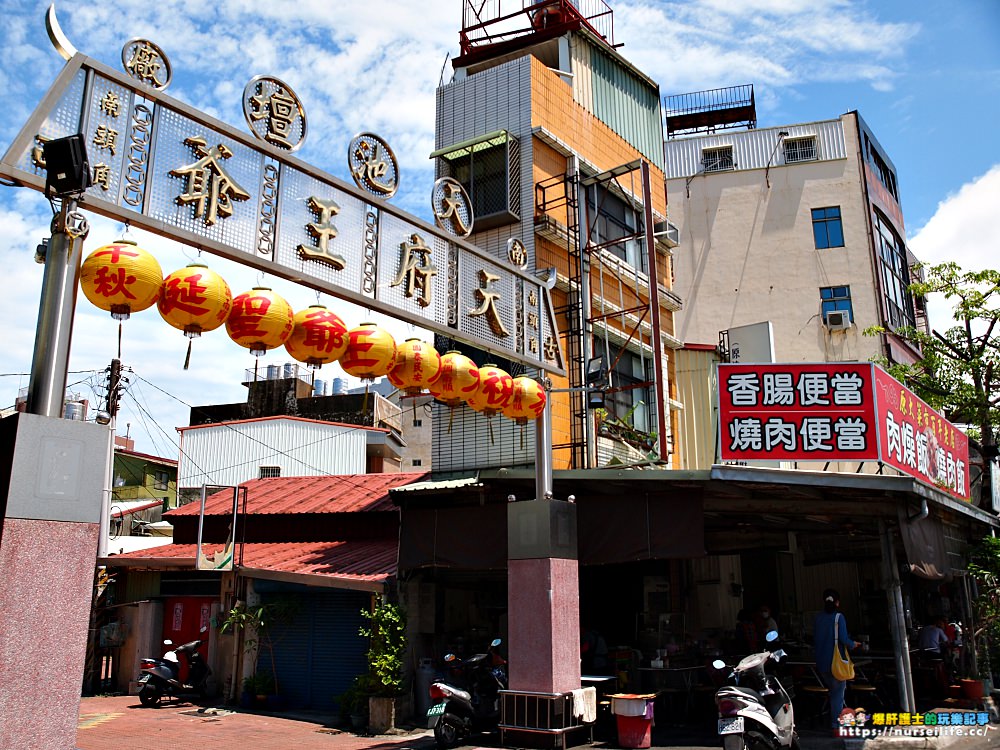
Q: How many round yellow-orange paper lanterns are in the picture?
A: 9